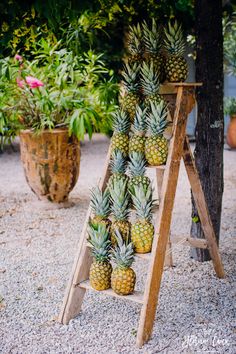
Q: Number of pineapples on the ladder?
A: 15